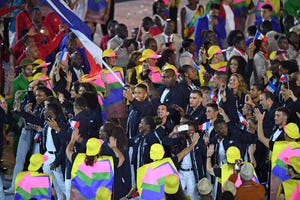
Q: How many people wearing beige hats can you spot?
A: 3